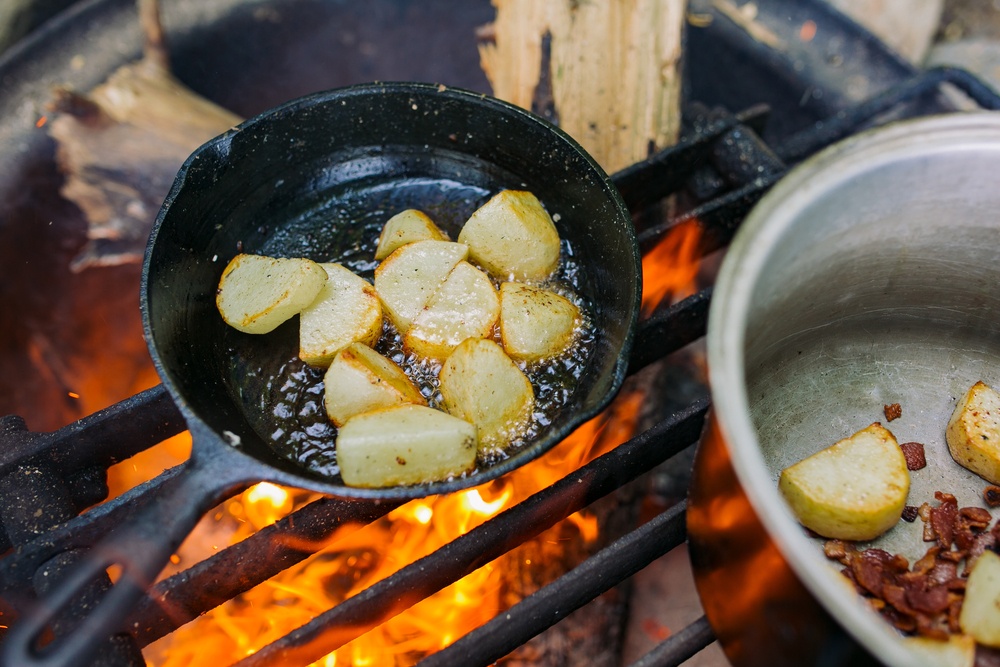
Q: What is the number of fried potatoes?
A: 14